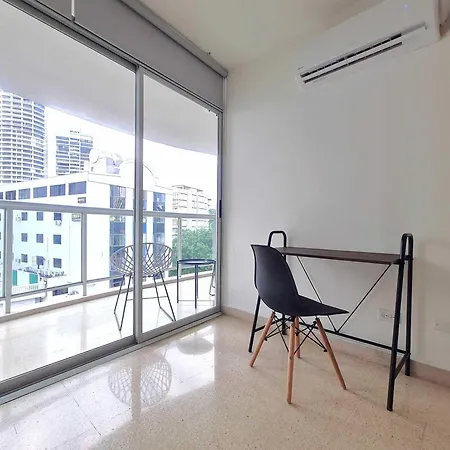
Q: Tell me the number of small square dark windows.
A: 9